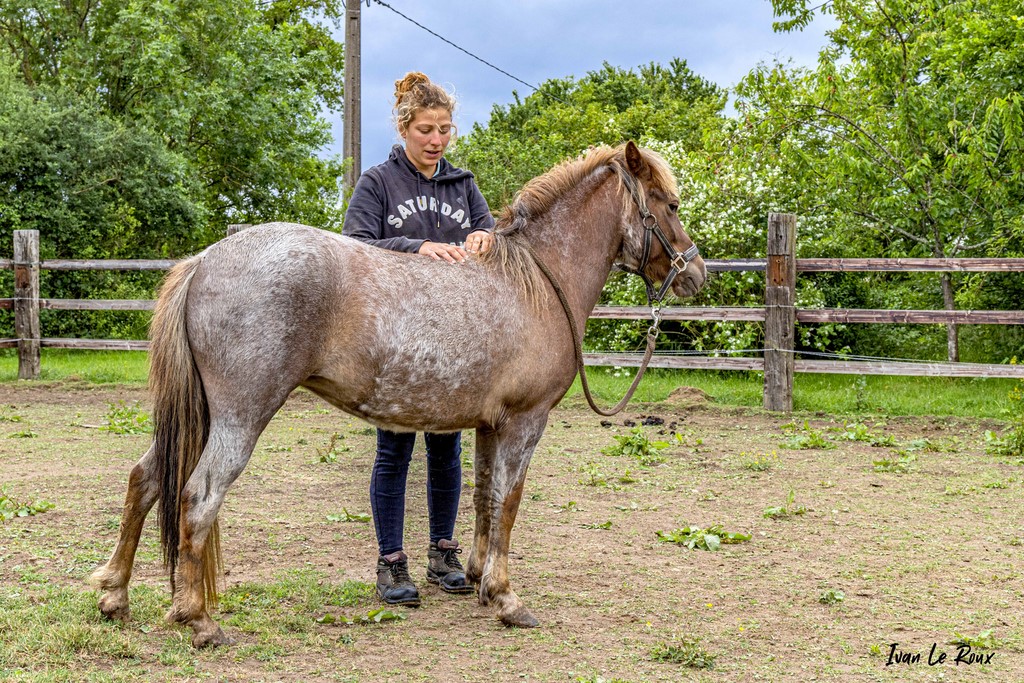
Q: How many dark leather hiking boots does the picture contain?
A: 2